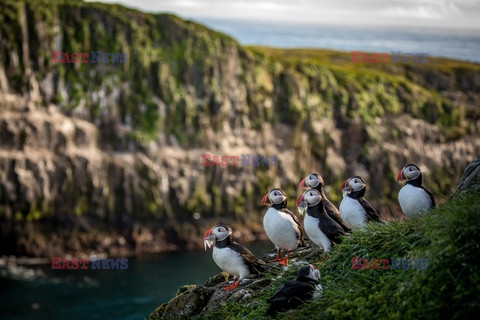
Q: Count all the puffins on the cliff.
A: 7